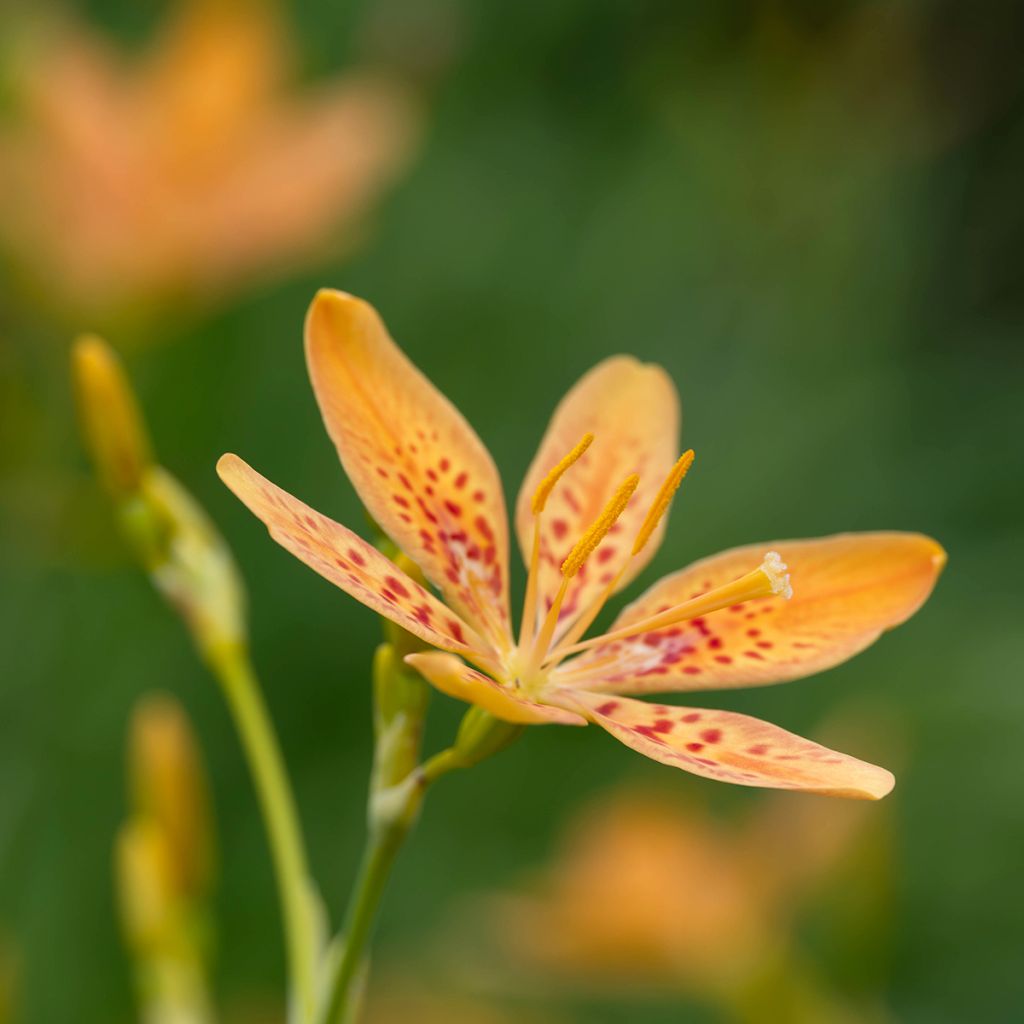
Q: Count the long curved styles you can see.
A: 1